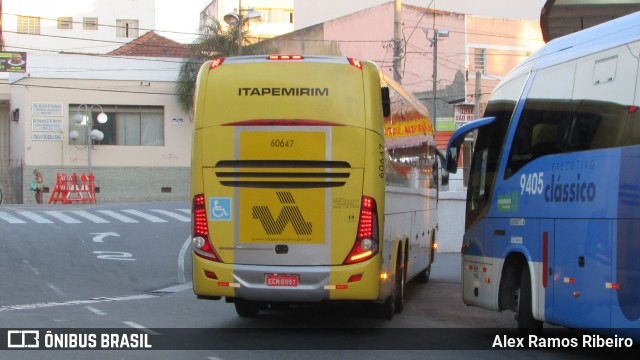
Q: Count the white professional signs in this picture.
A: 3